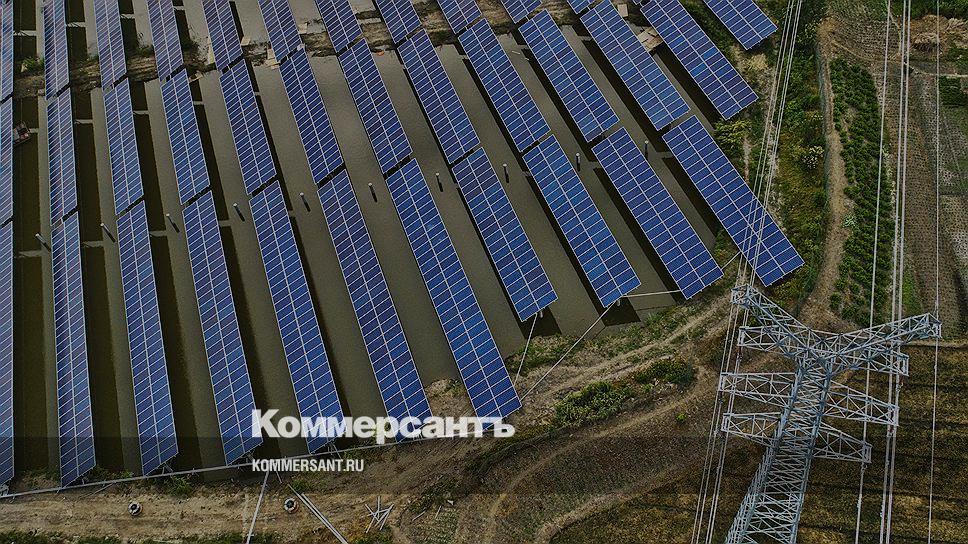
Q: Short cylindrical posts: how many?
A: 10